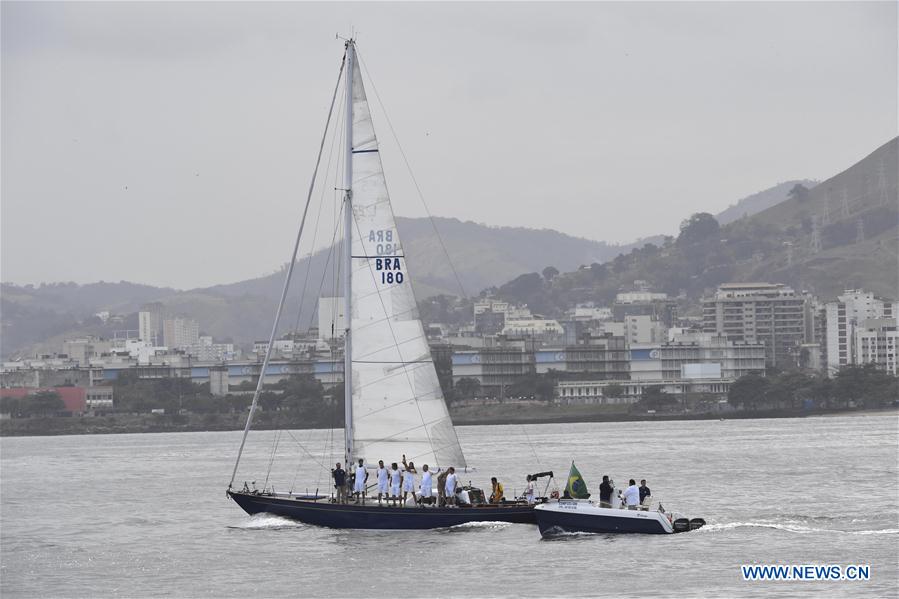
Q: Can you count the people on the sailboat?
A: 10